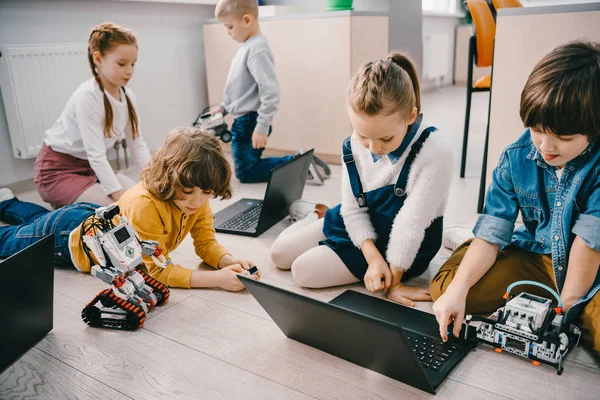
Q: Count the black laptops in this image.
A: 3